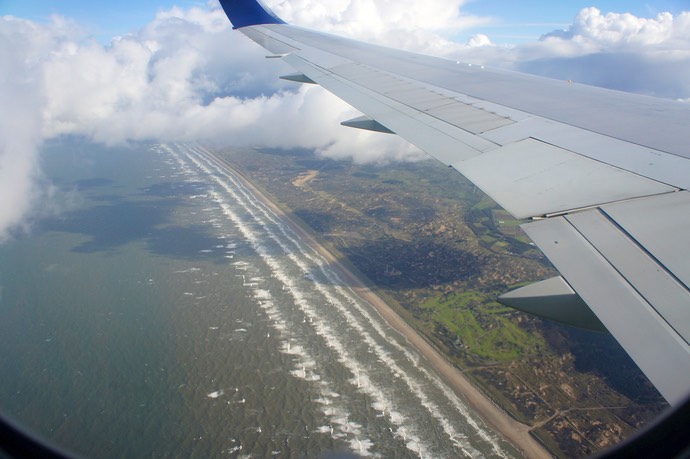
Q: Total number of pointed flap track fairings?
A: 3